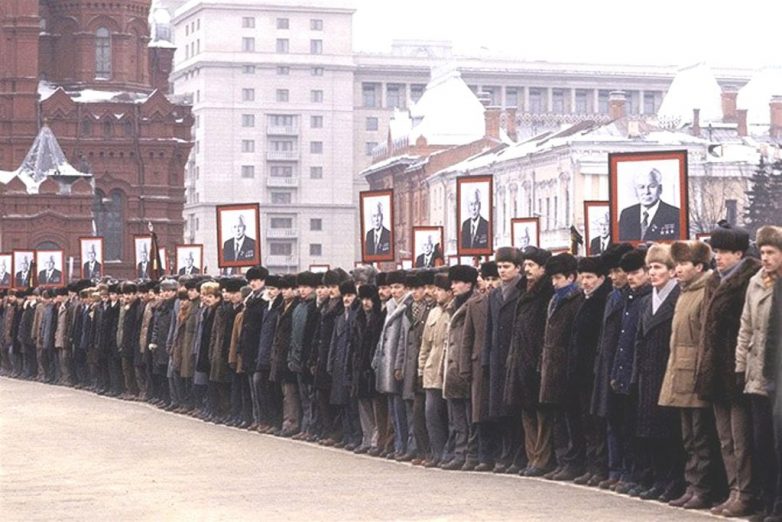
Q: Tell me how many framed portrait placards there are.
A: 13